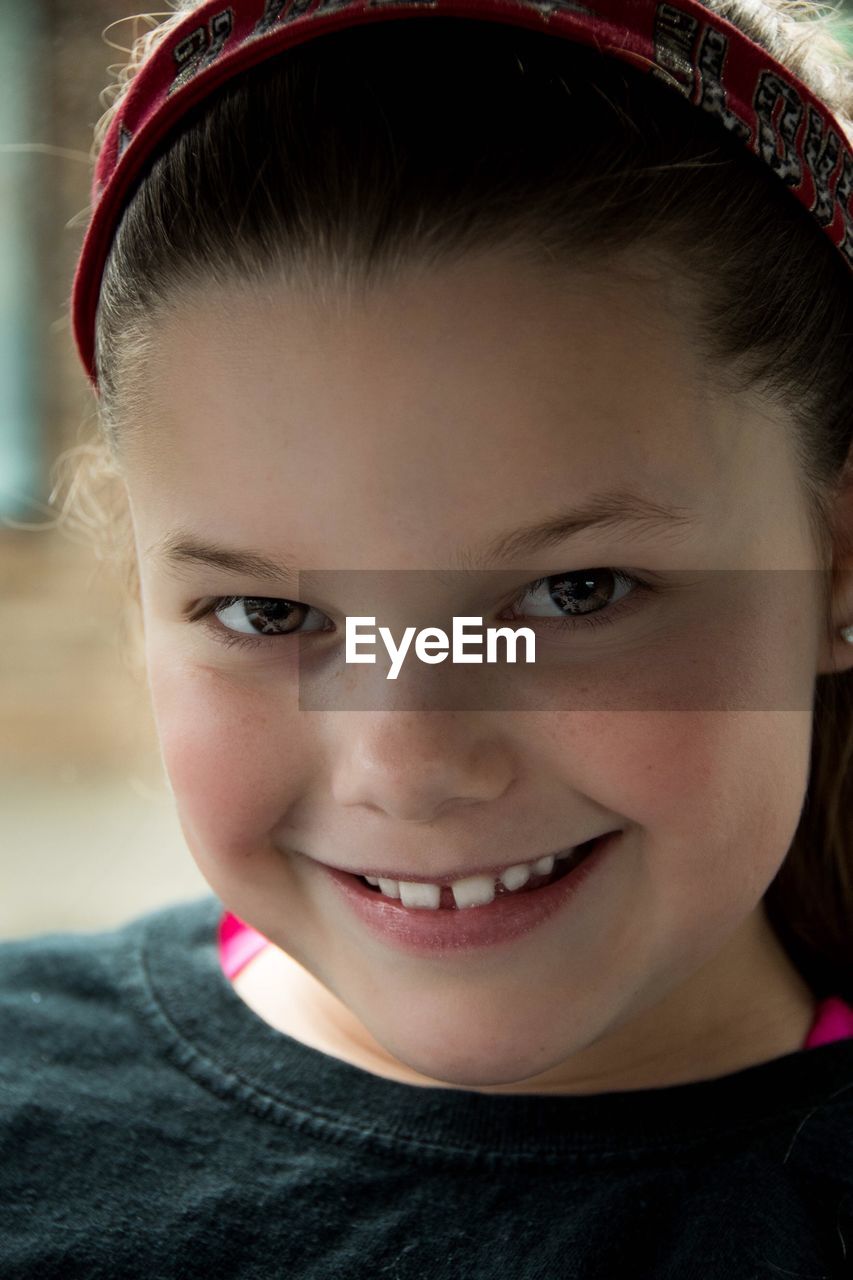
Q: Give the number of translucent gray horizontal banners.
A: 1